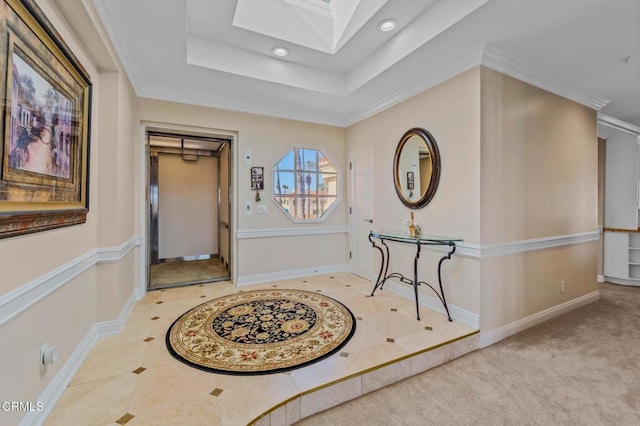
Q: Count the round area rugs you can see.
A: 1